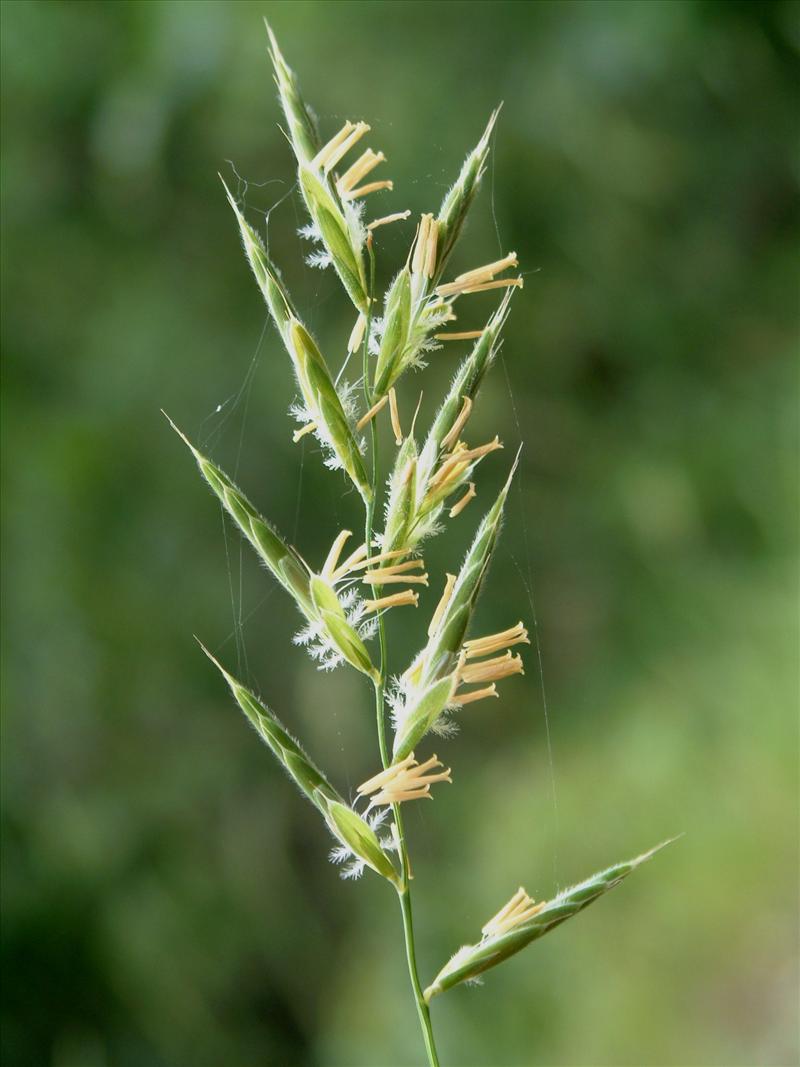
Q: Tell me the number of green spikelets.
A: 8